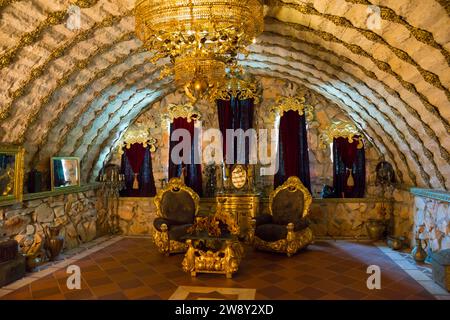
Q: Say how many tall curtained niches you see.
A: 5